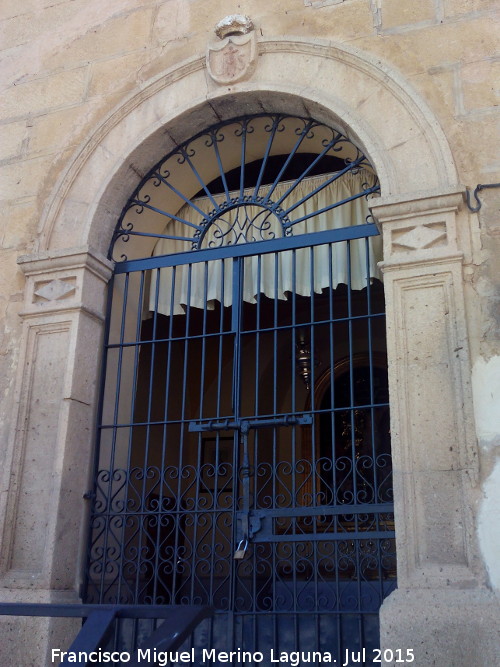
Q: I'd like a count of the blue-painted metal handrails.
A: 1